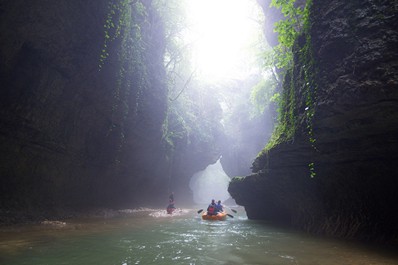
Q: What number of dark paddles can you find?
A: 3